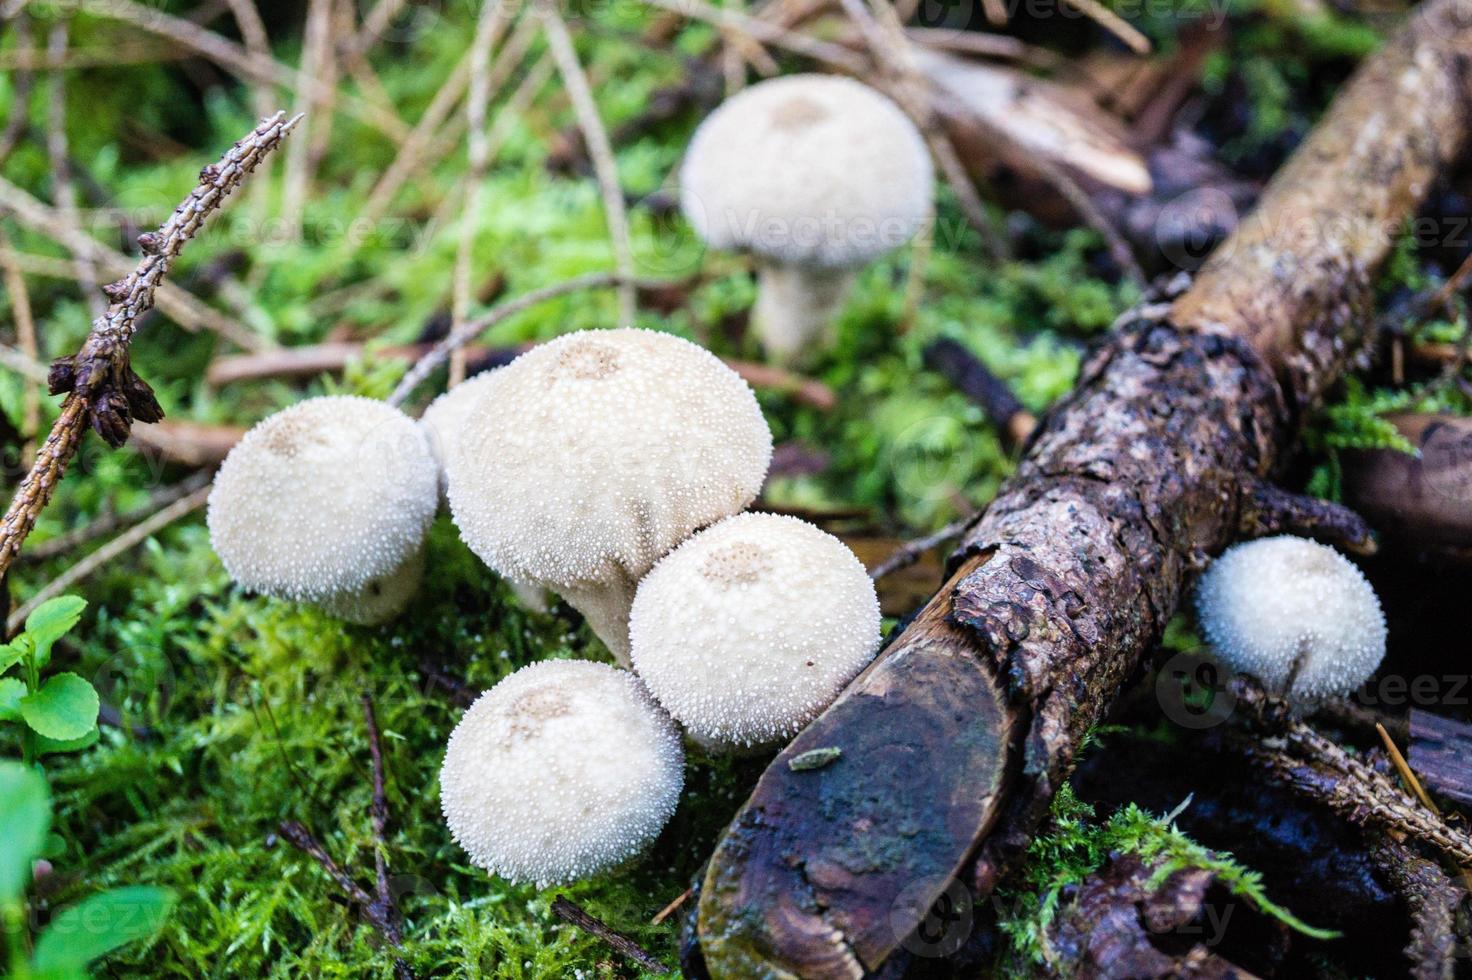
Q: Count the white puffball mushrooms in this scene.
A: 7